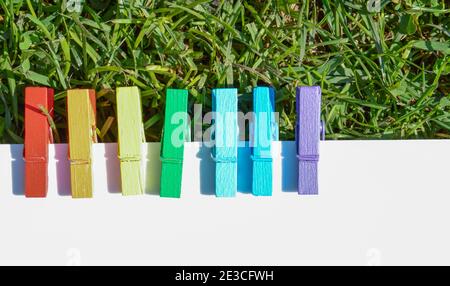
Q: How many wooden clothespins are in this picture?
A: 7